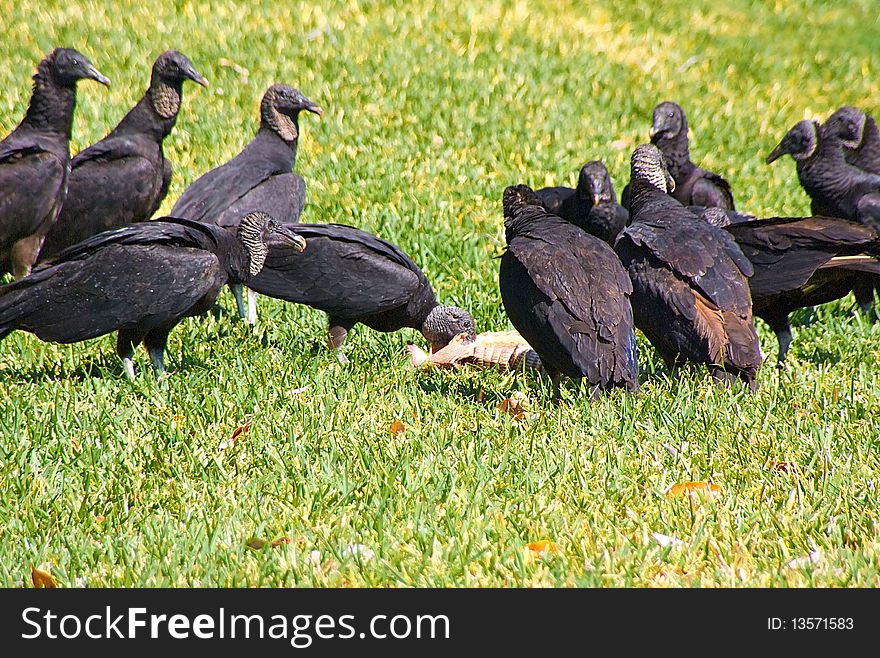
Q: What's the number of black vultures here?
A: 12